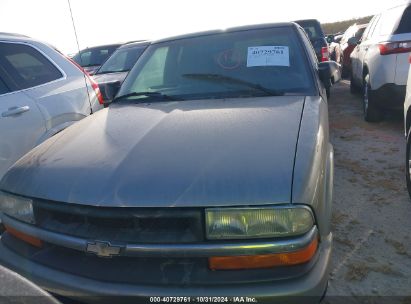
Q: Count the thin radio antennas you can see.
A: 1